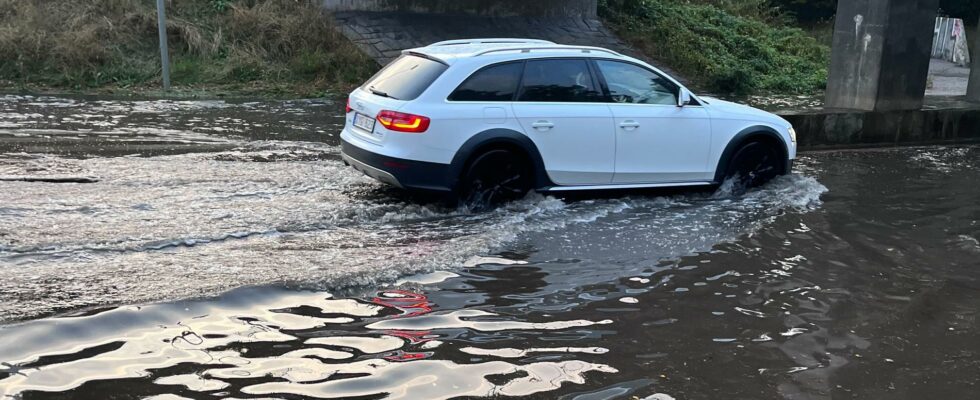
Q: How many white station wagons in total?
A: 1